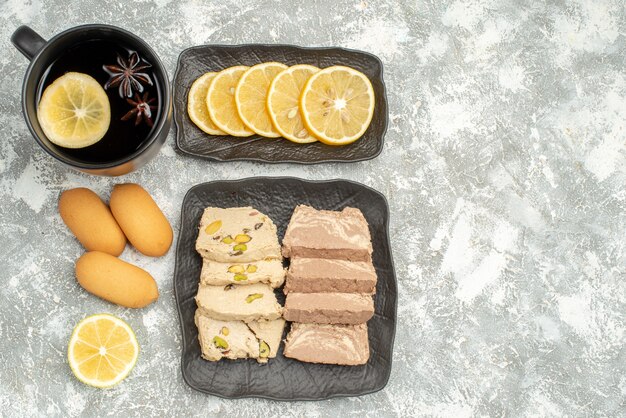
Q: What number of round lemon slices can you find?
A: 7